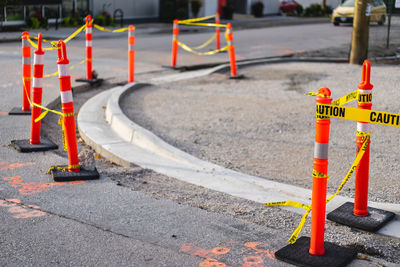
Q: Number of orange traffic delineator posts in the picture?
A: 10